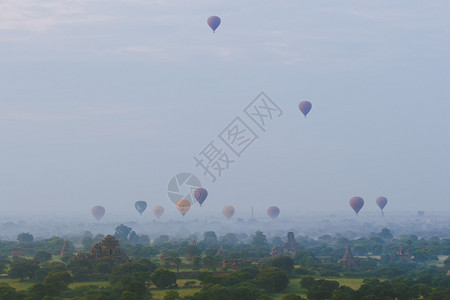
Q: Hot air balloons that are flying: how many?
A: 11